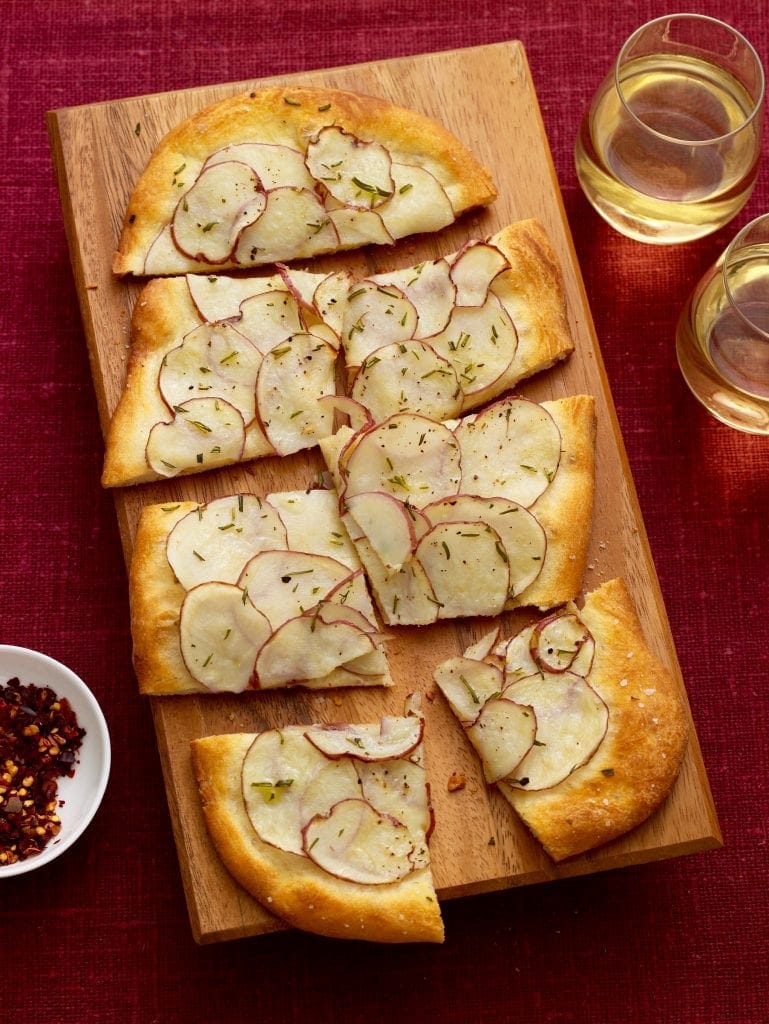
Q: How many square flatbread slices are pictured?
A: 4